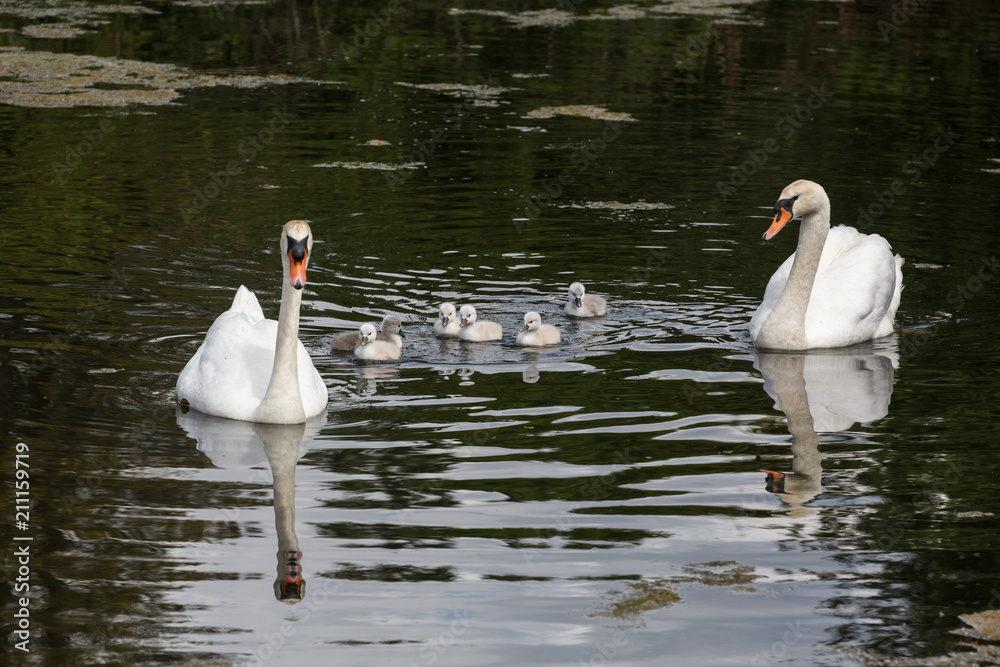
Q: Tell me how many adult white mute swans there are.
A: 2